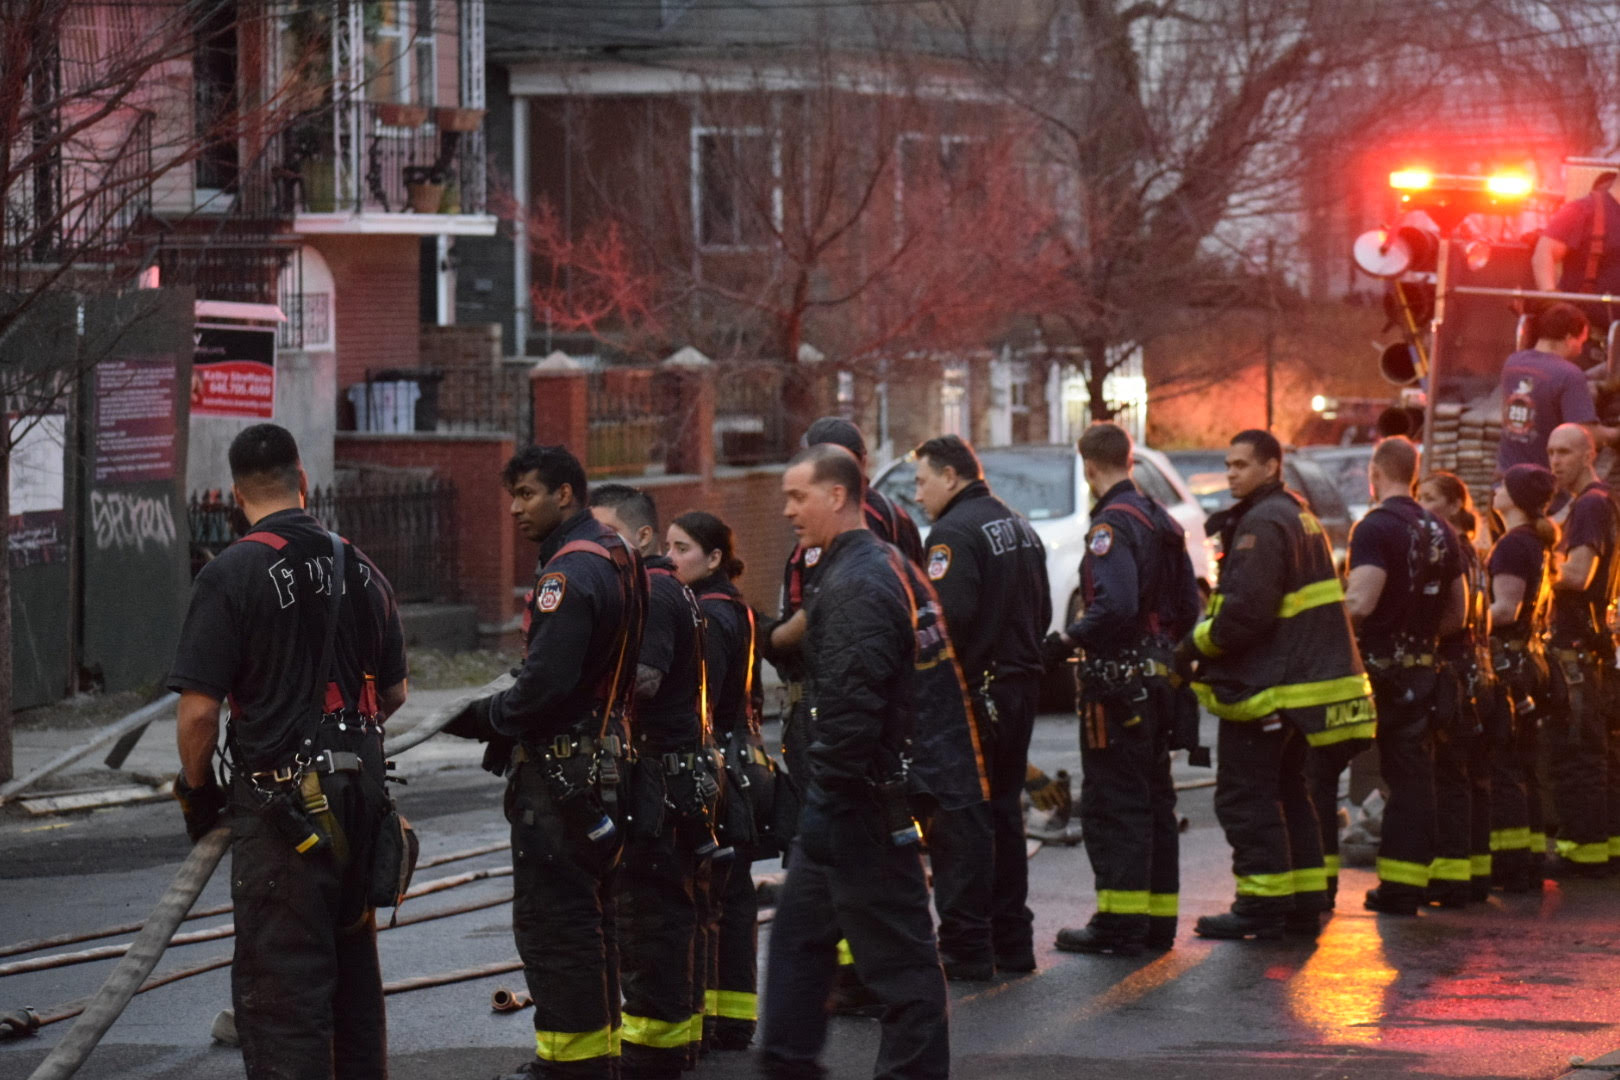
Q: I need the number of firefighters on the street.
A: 13